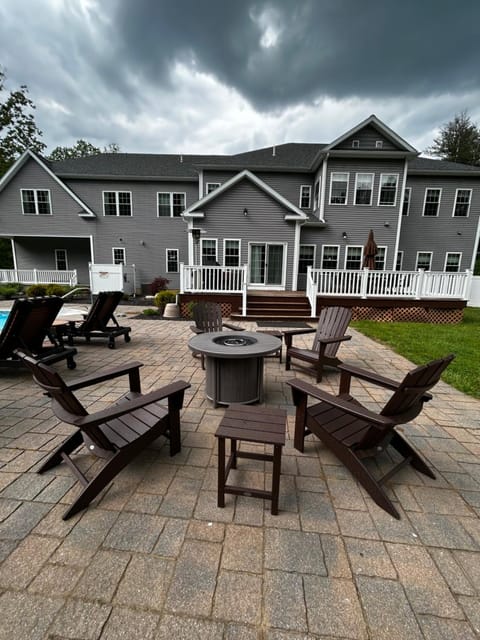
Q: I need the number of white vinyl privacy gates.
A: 1